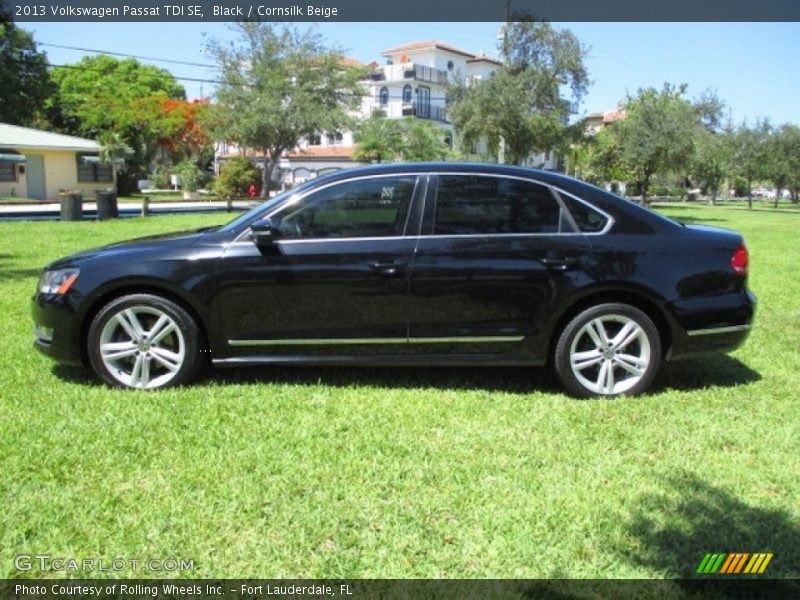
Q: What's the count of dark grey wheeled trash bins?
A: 2